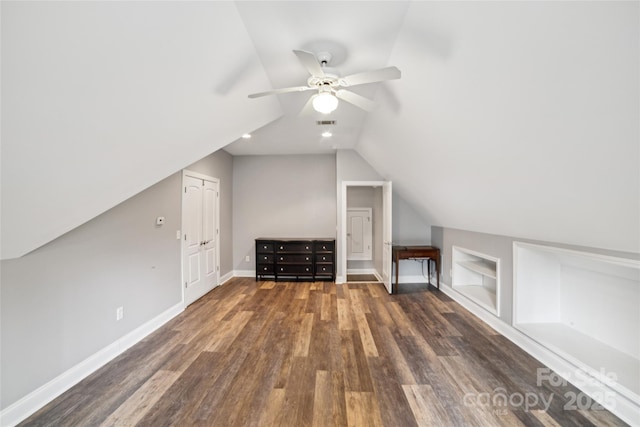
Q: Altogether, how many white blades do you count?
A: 5